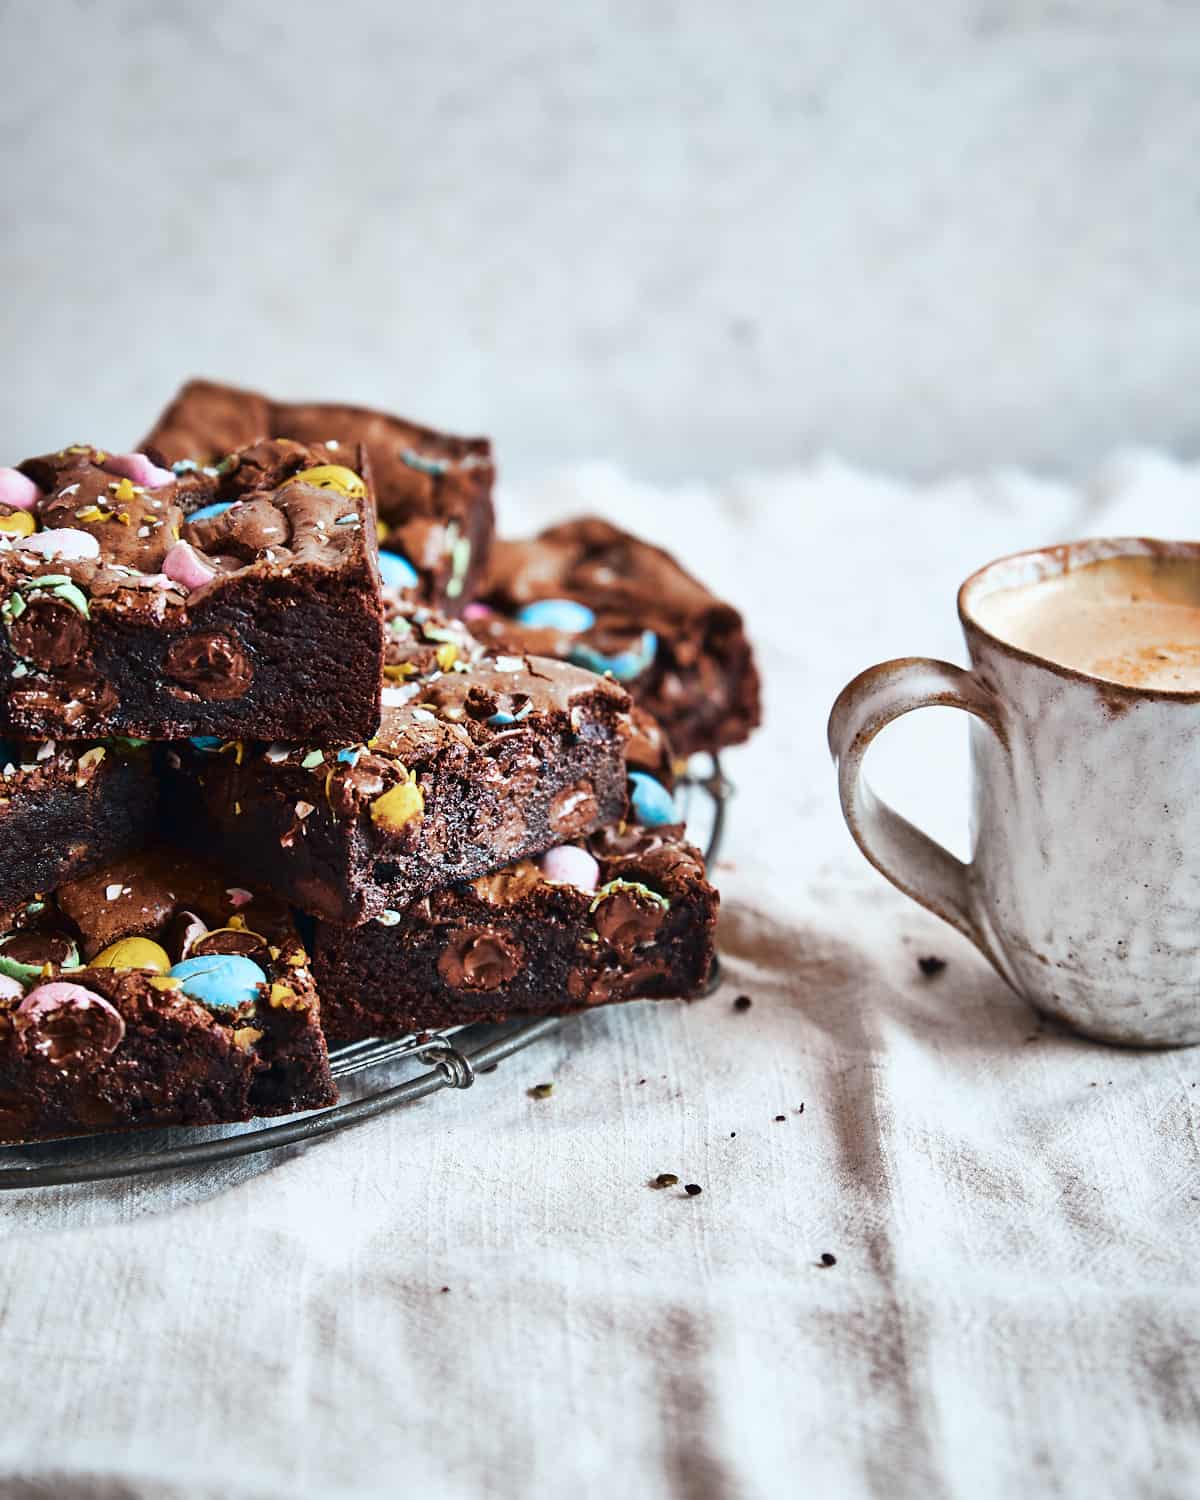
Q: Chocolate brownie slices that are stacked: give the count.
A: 7